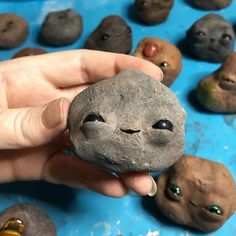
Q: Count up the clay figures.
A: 12